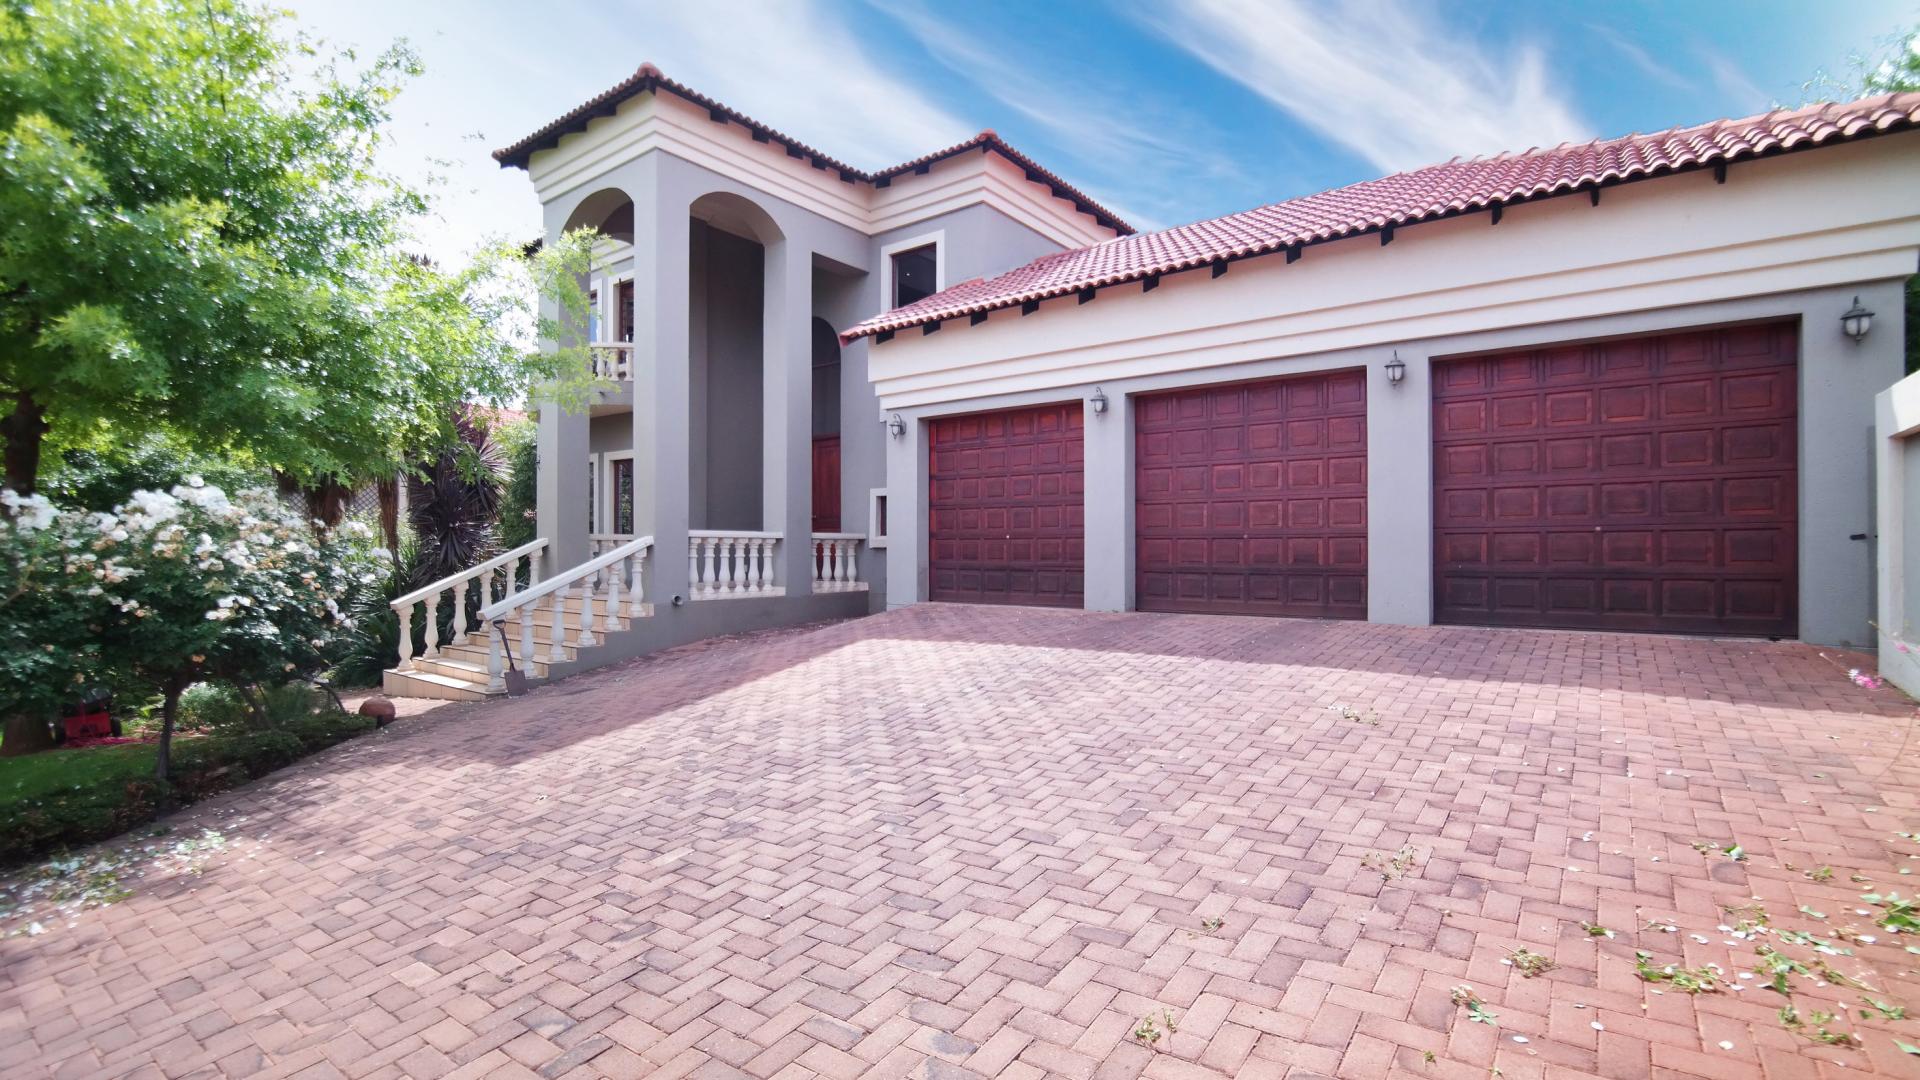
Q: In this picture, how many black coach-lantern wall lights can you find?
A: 4